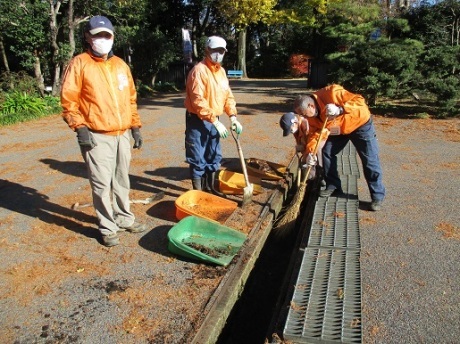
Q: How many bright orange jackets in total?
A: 4